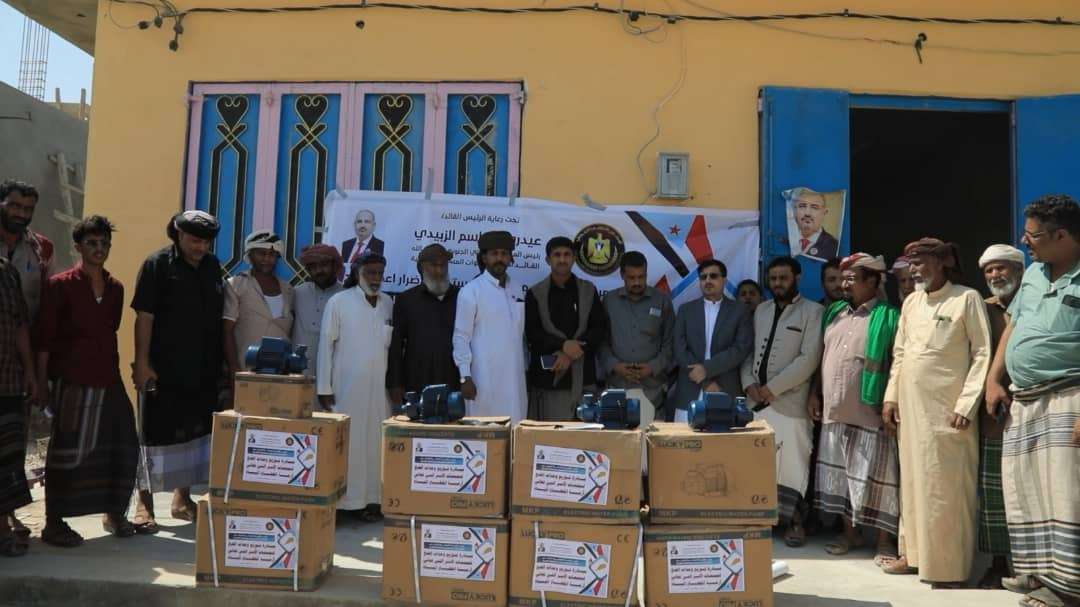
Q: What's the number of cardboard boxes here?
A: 9